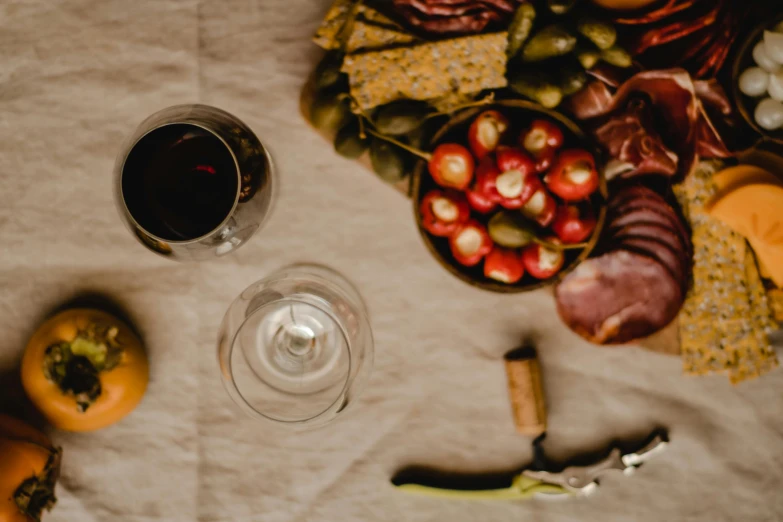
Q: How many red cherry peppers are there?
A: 12